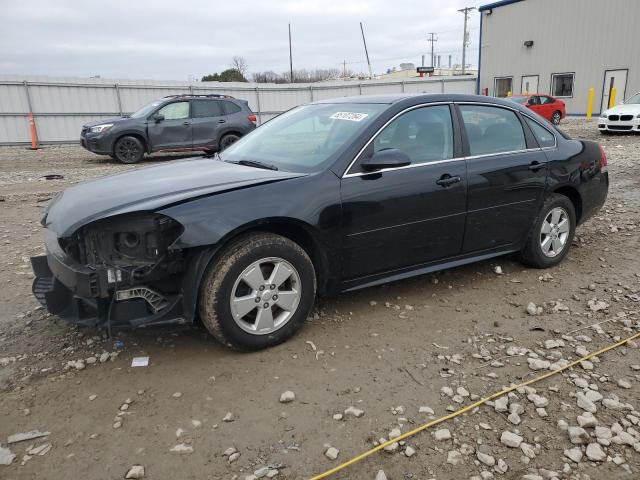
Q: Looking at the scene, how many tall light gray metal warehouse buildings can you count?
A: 1